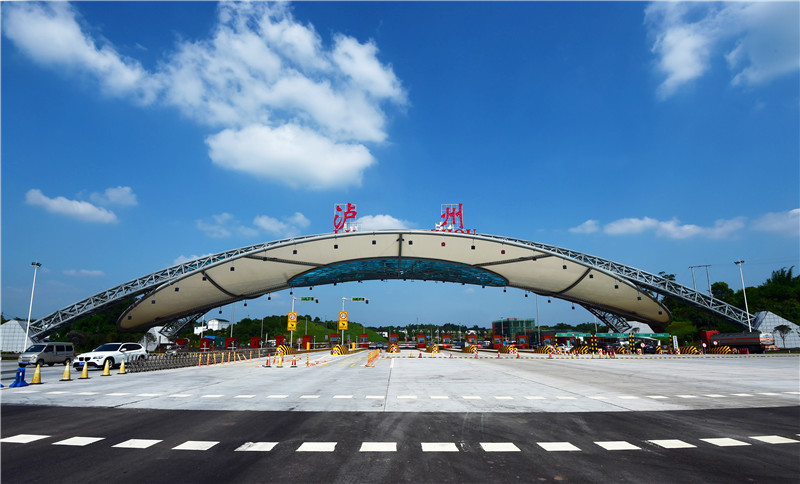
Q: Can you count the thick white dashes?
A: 14